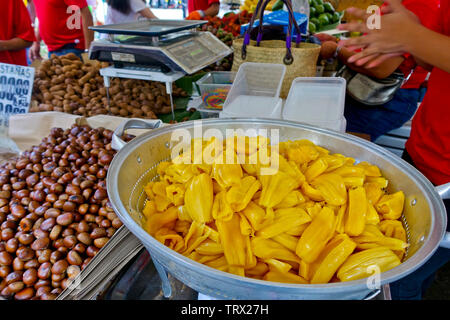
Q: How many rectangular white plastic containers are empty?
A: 2